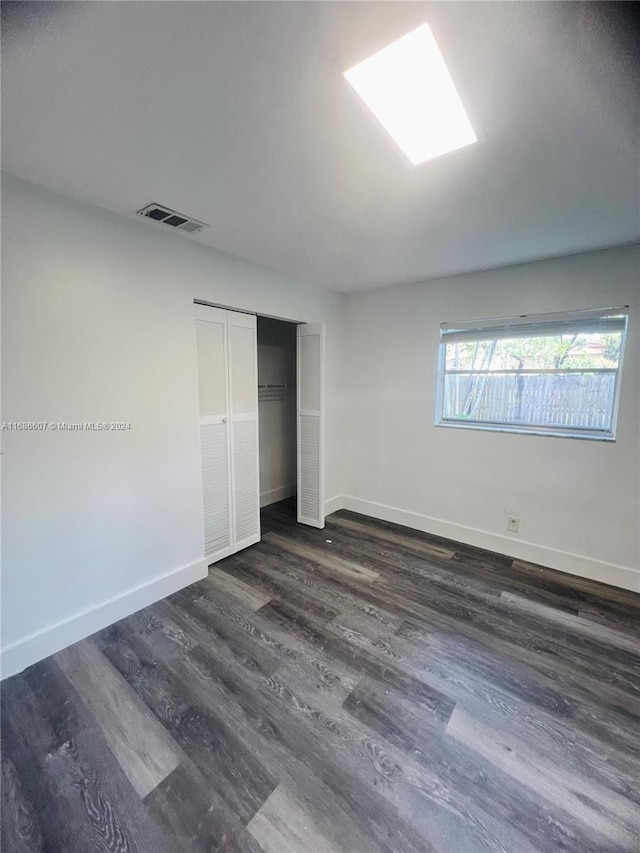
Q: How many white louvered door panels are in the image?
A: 3